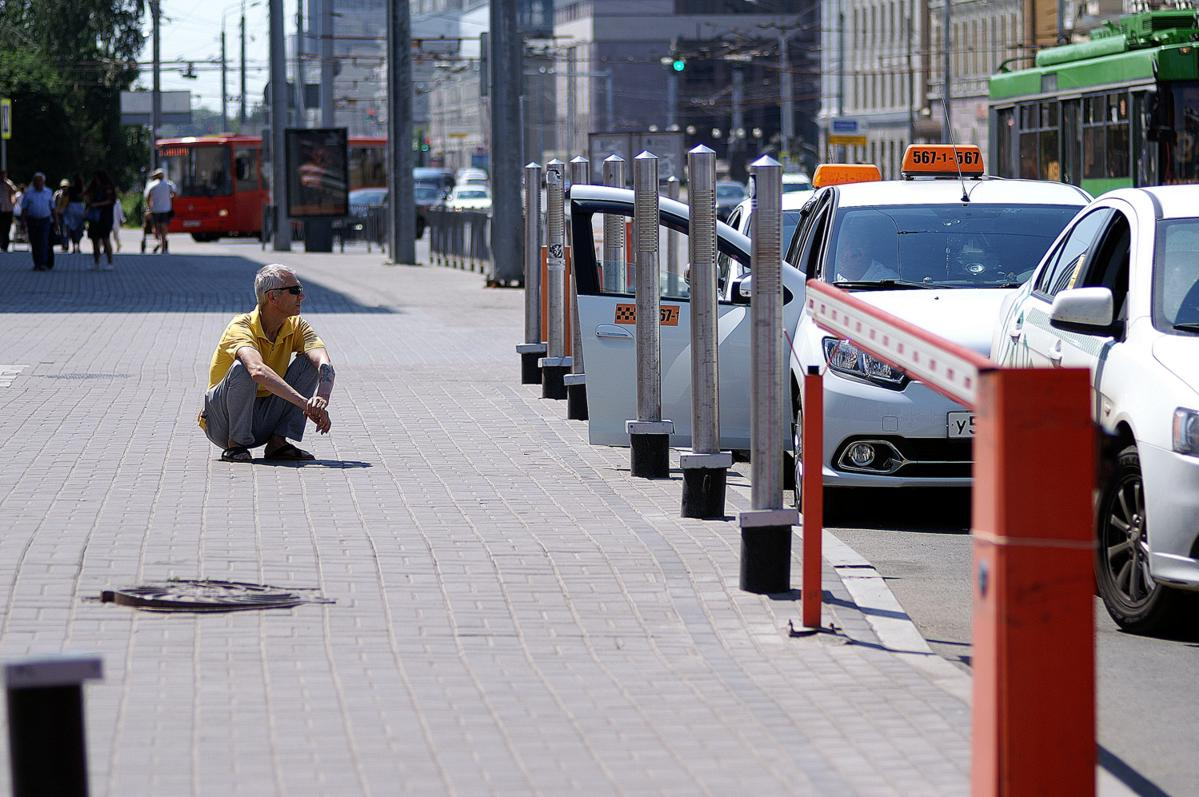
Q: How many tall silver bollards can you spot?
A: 8